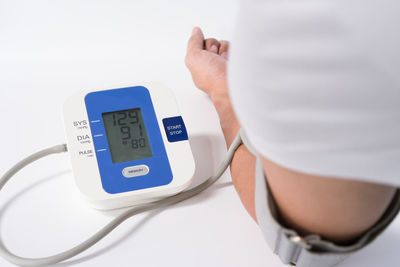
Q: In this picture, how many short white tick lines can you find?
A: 3